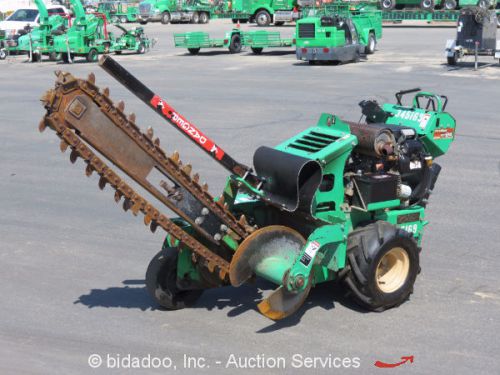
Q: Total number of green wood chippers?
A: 2